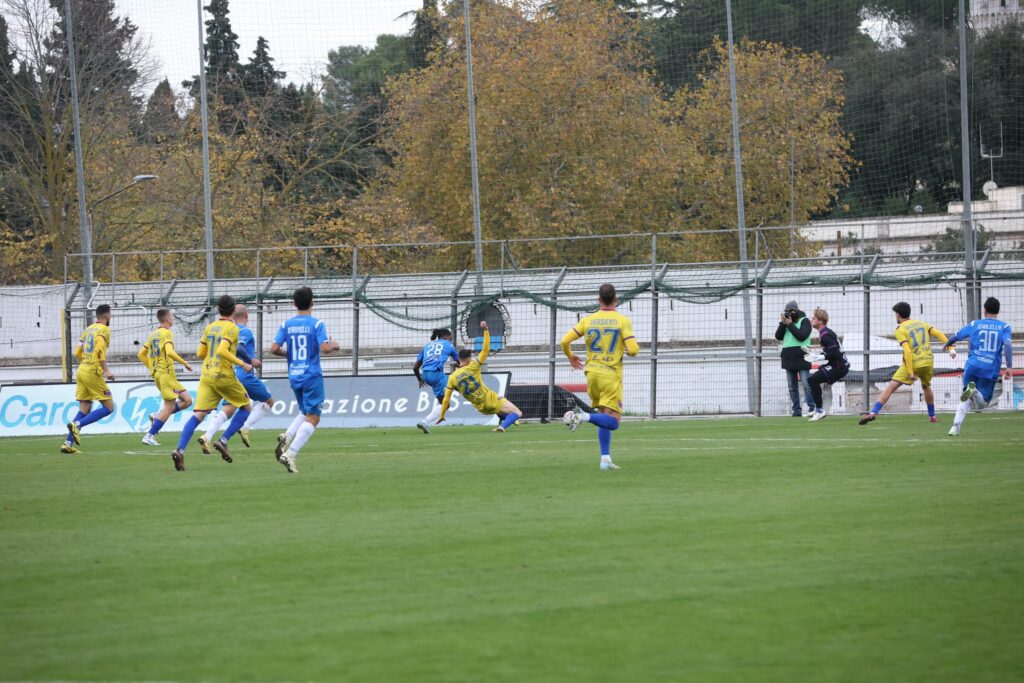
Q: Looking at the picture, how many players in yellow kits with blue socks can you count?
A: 6